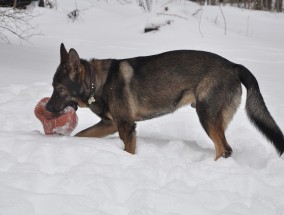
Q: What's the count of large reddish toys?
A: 1